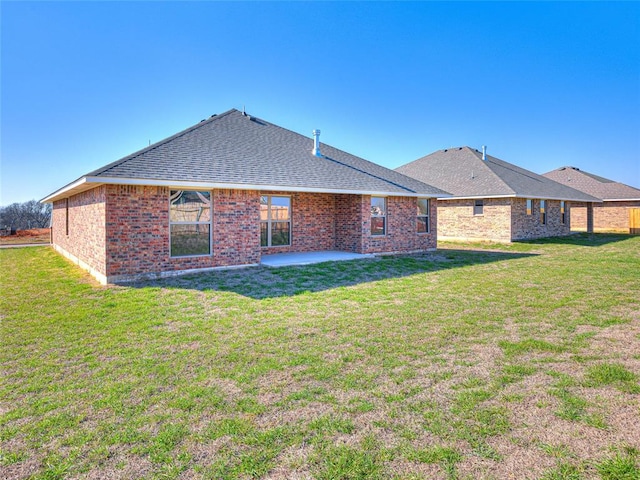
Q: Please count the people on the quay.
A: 0